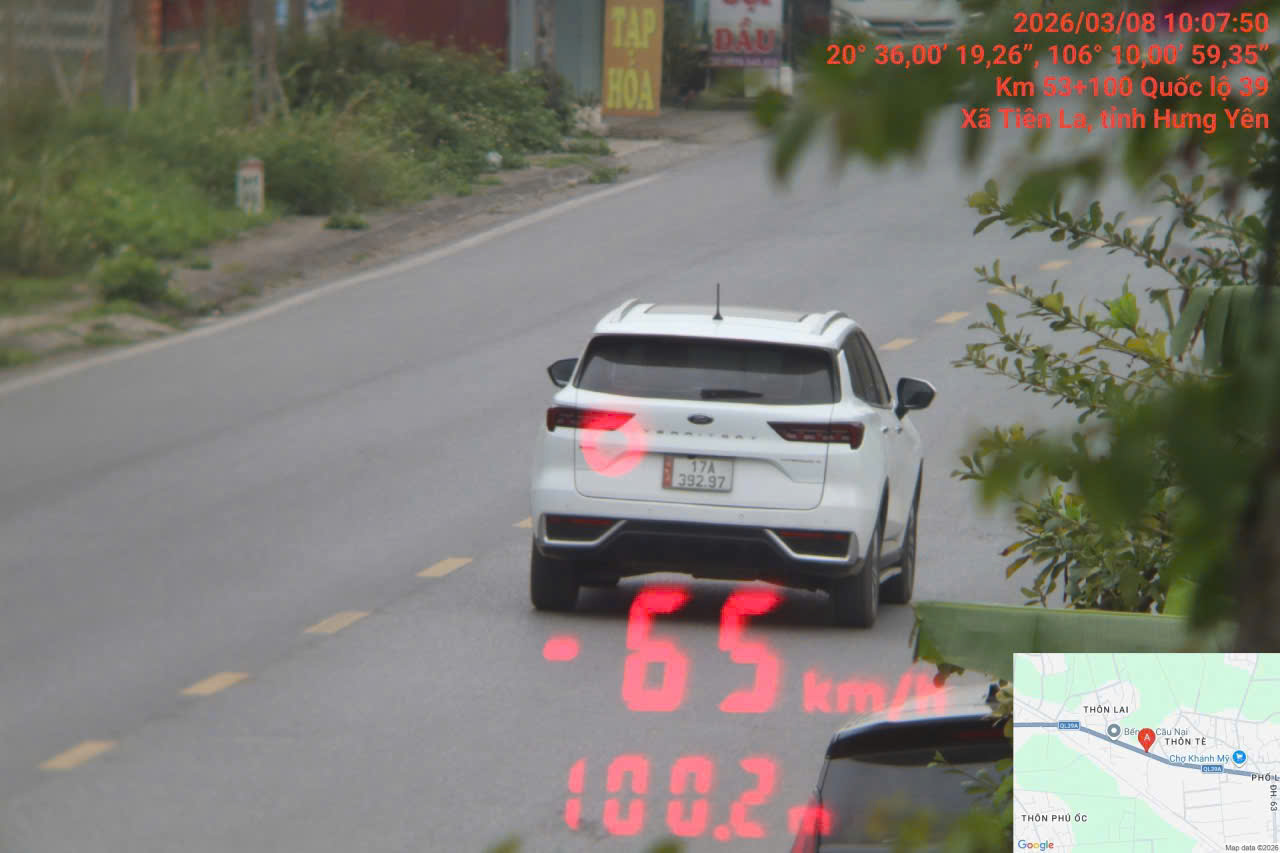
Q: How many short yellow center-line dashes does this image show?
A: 11